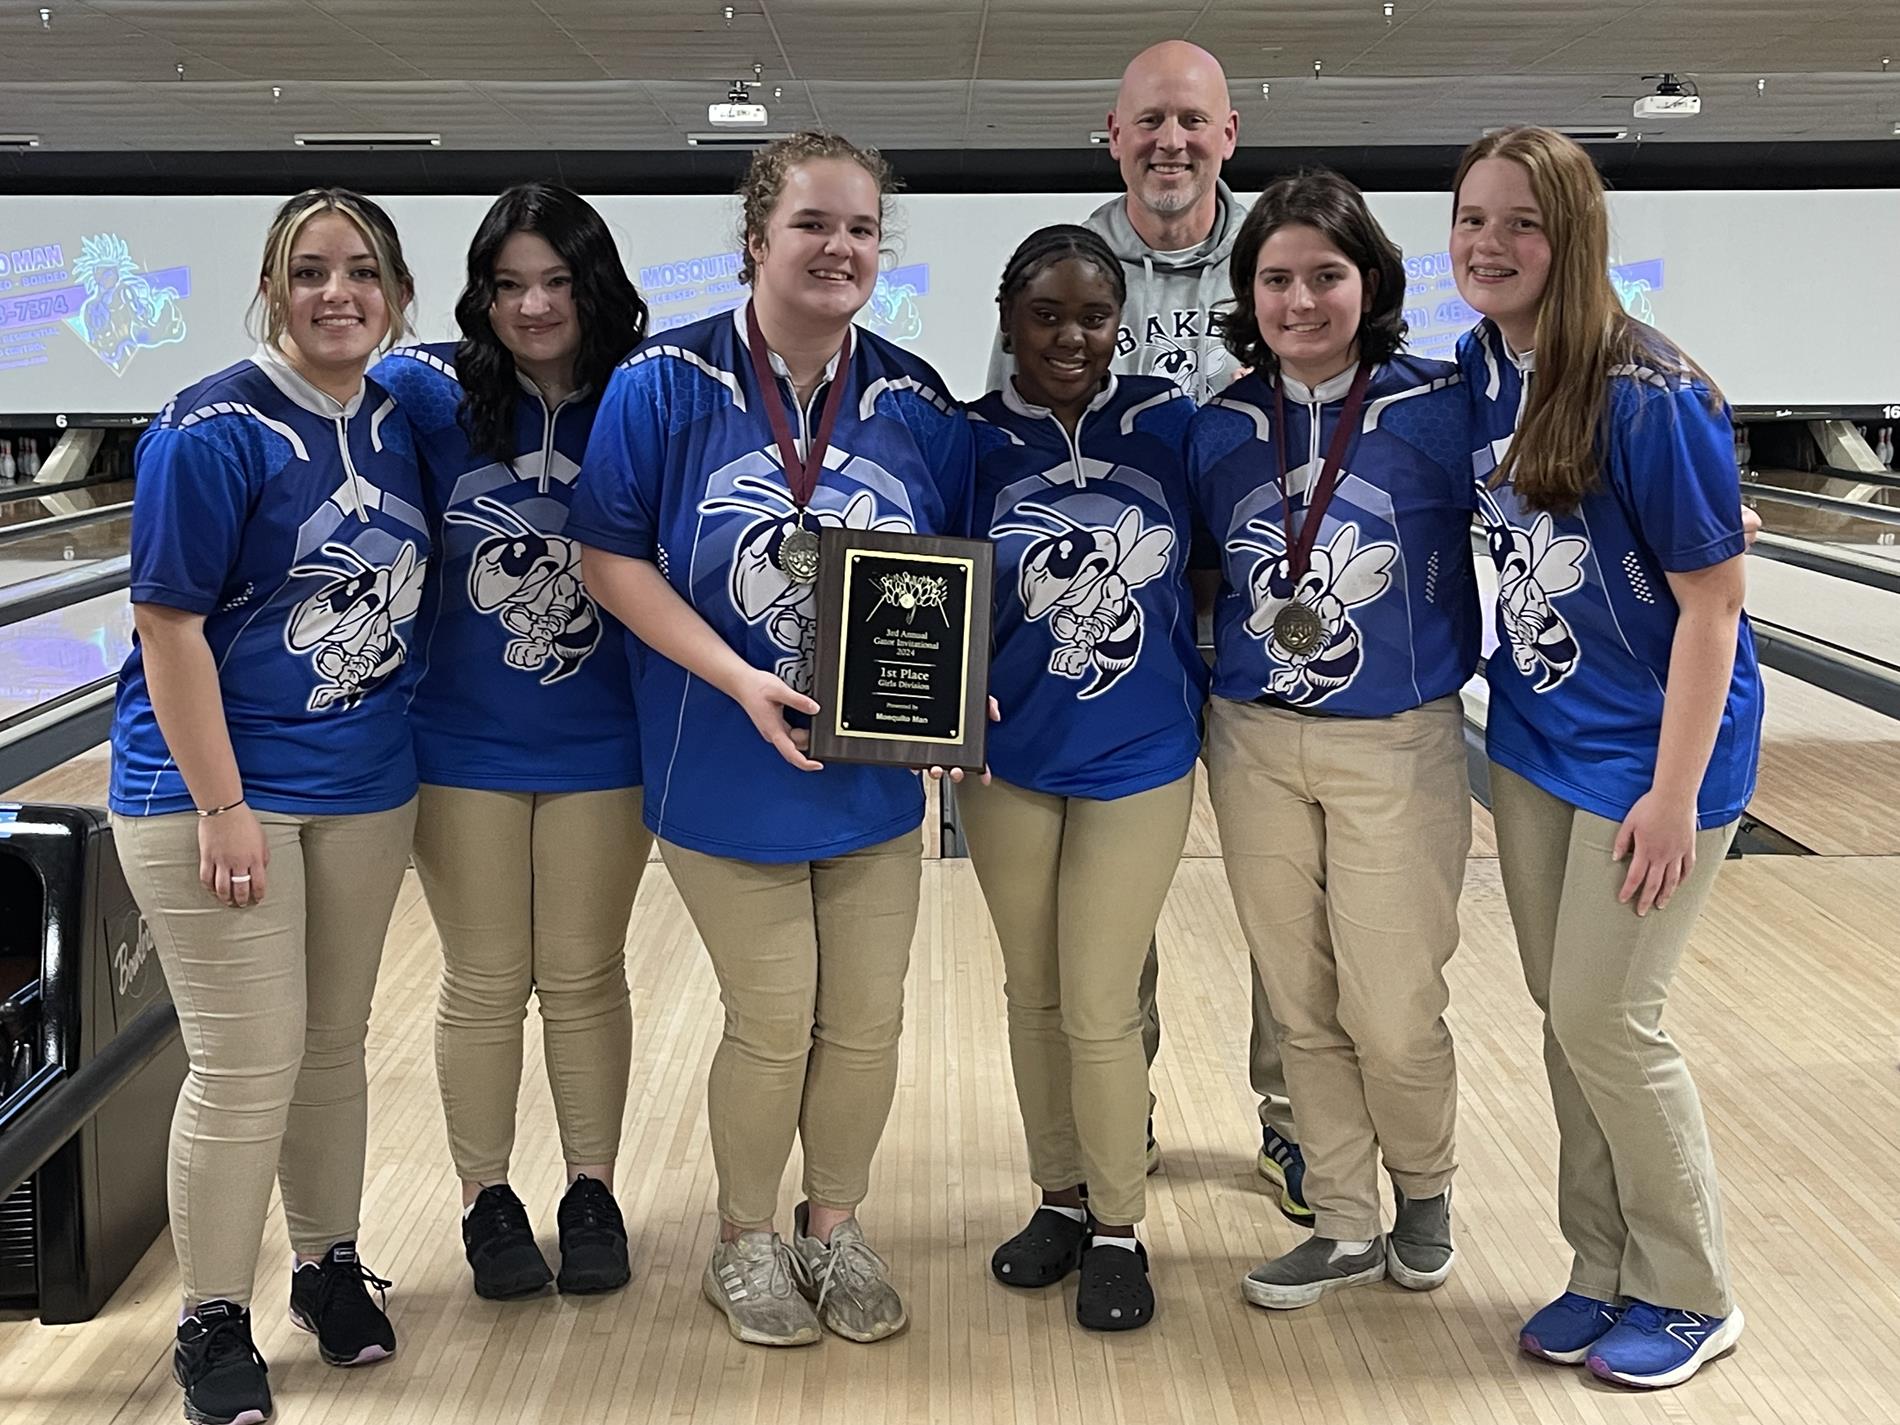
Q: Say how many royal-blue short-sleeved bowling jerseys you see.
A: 6